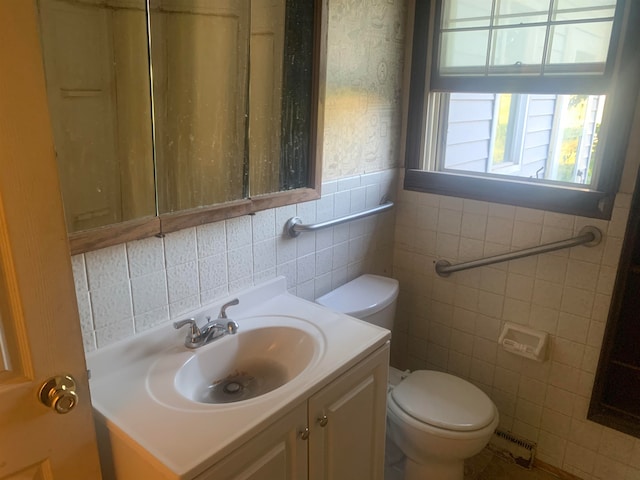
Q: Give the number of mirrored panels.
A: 3